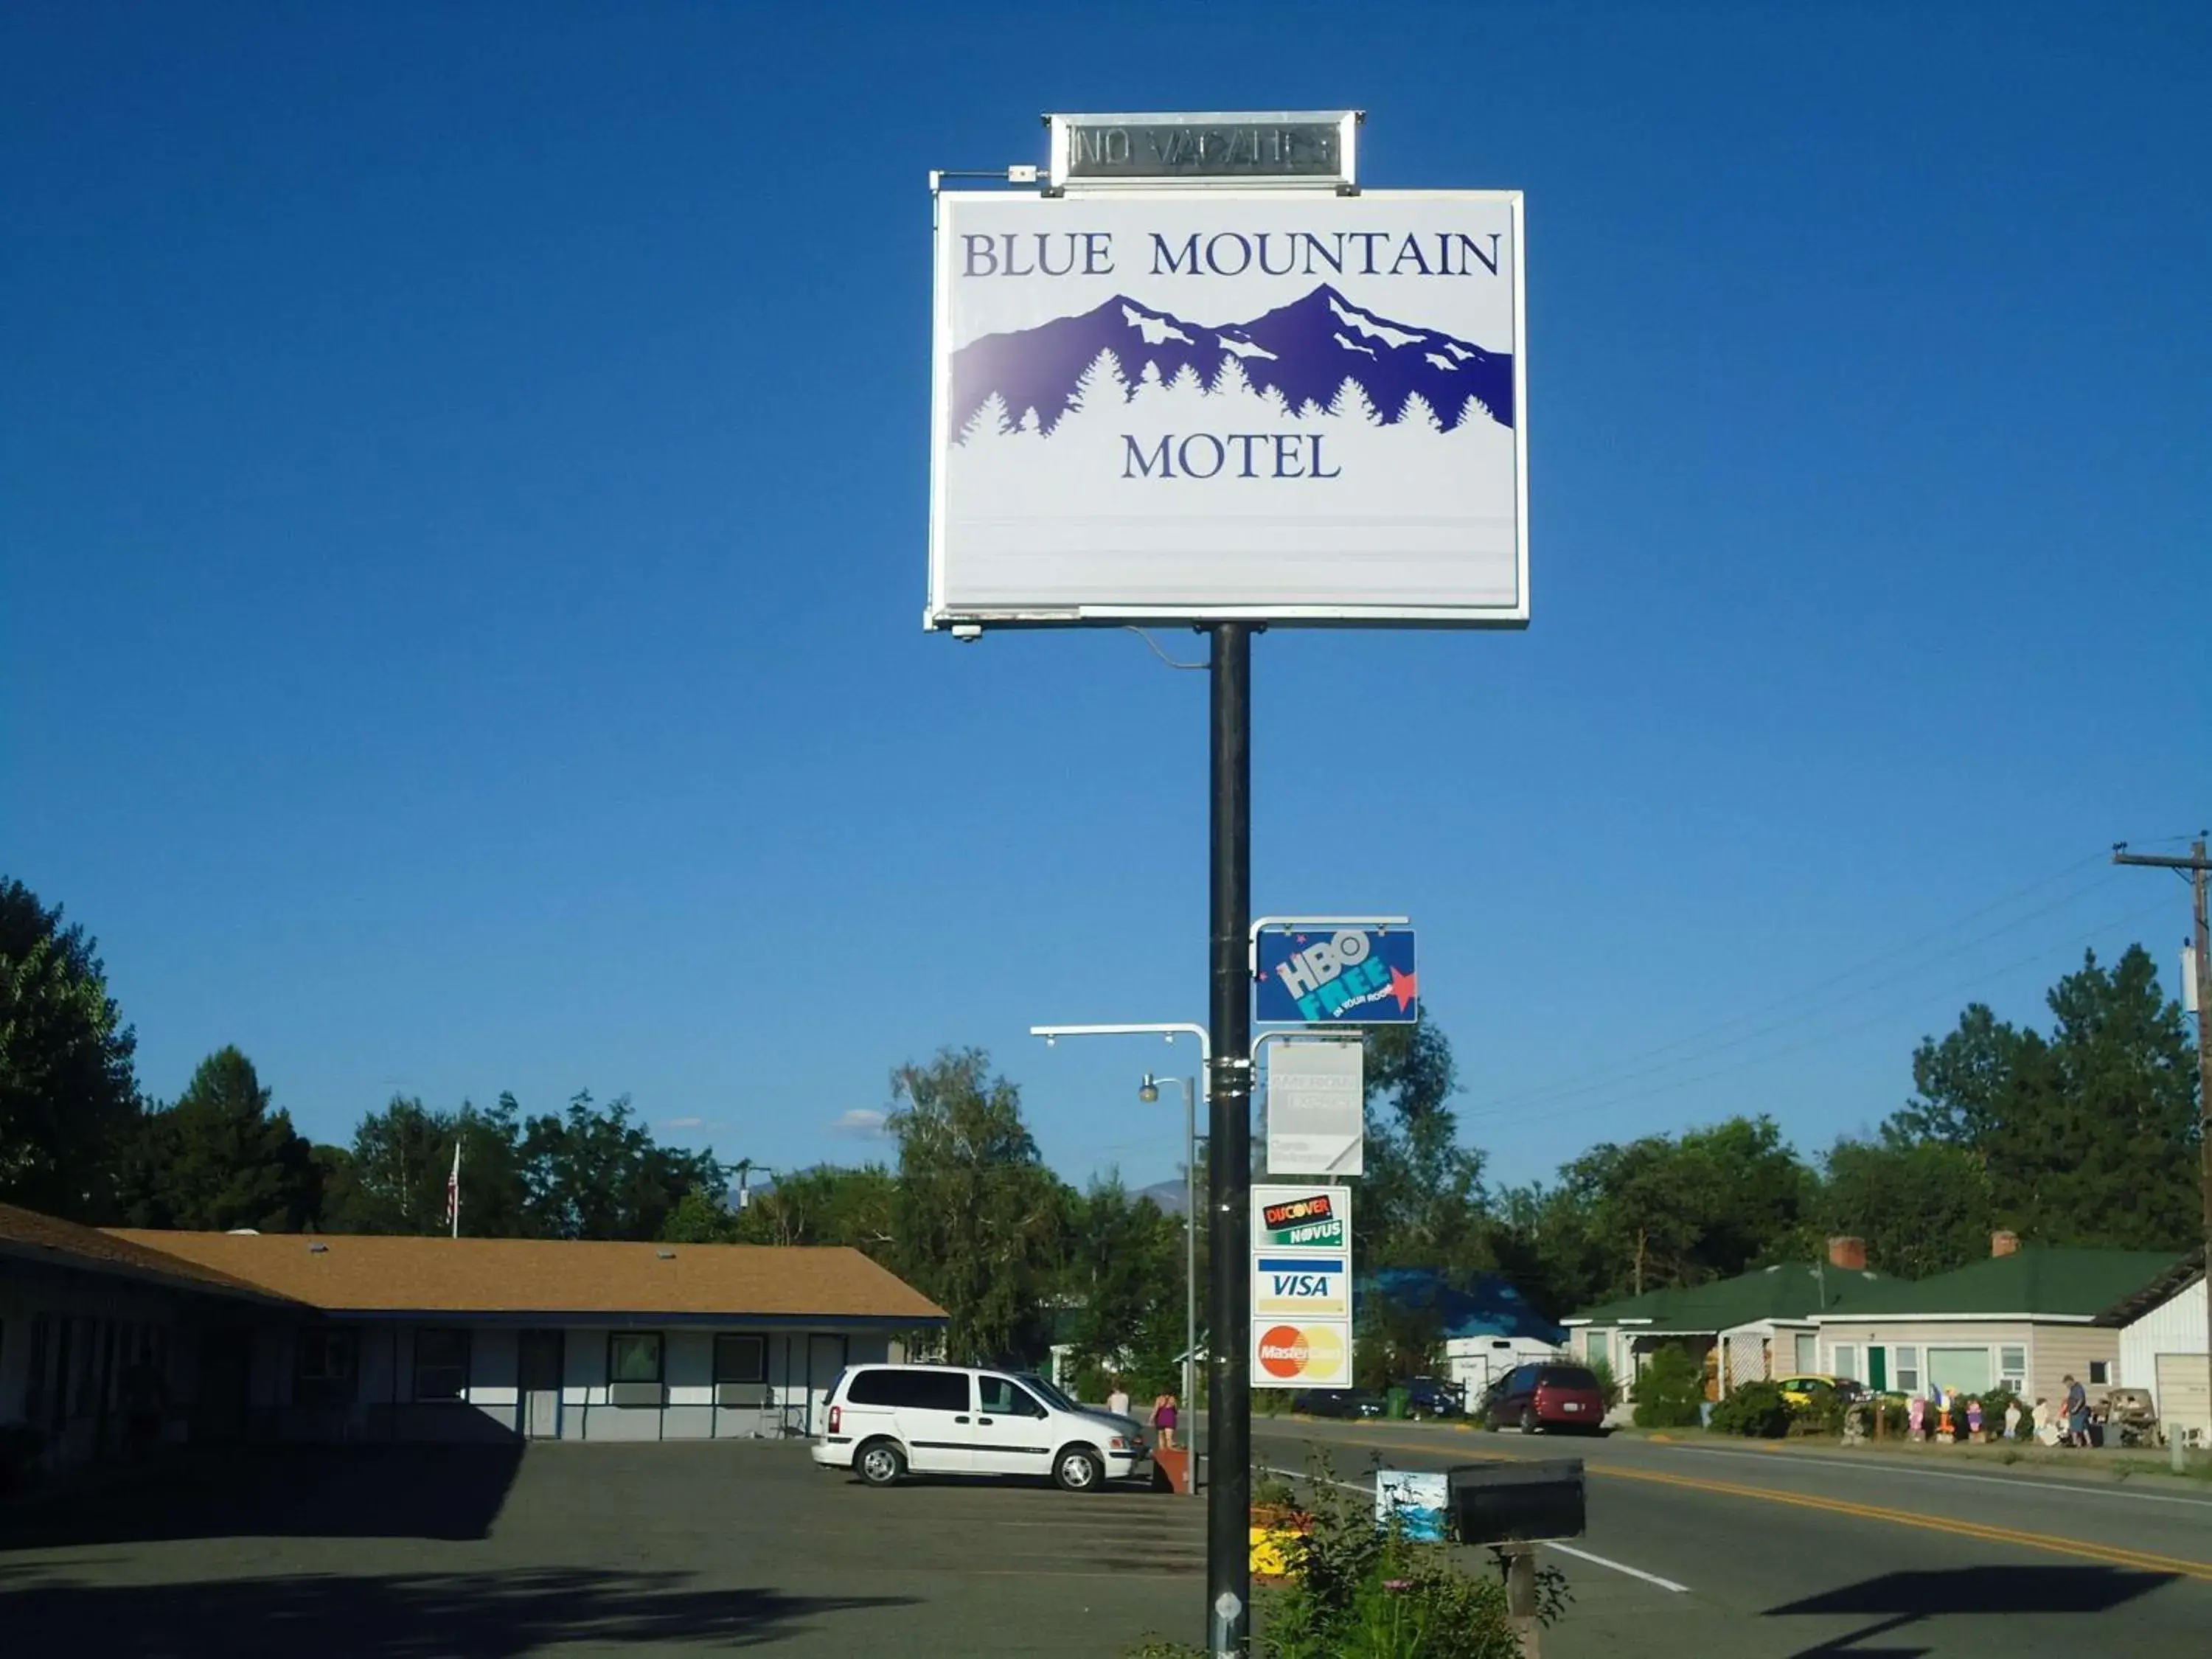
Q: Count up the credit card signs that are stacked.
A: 3